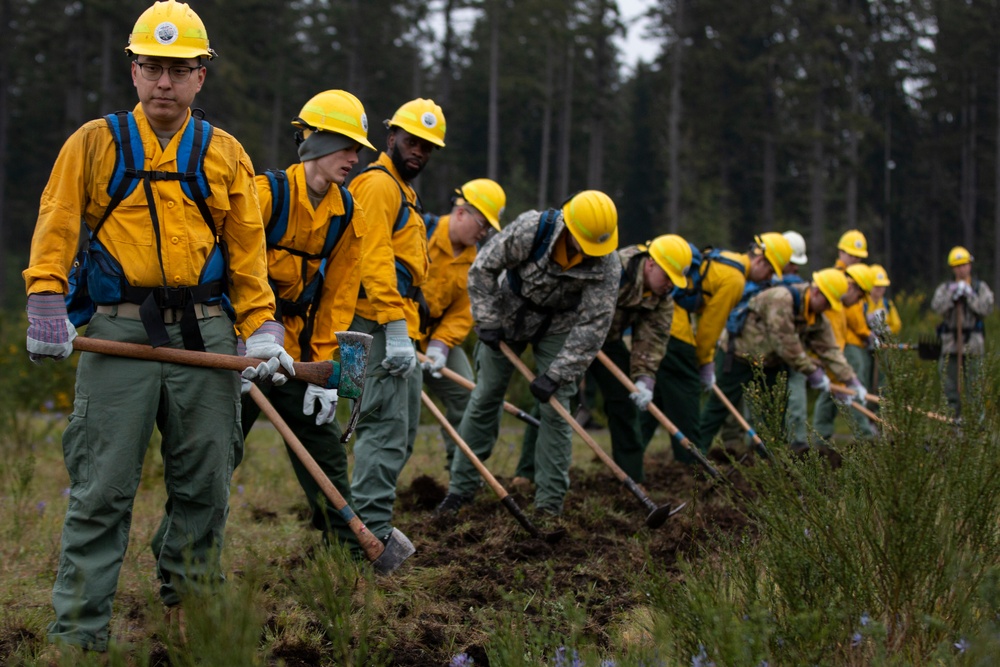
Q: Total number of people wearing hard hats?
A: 13